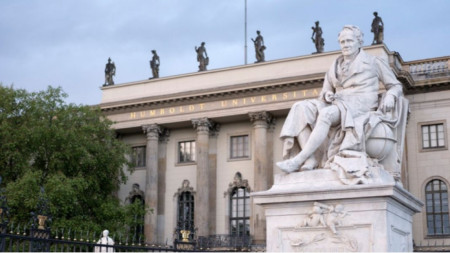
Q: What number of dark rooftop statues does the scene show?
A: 6